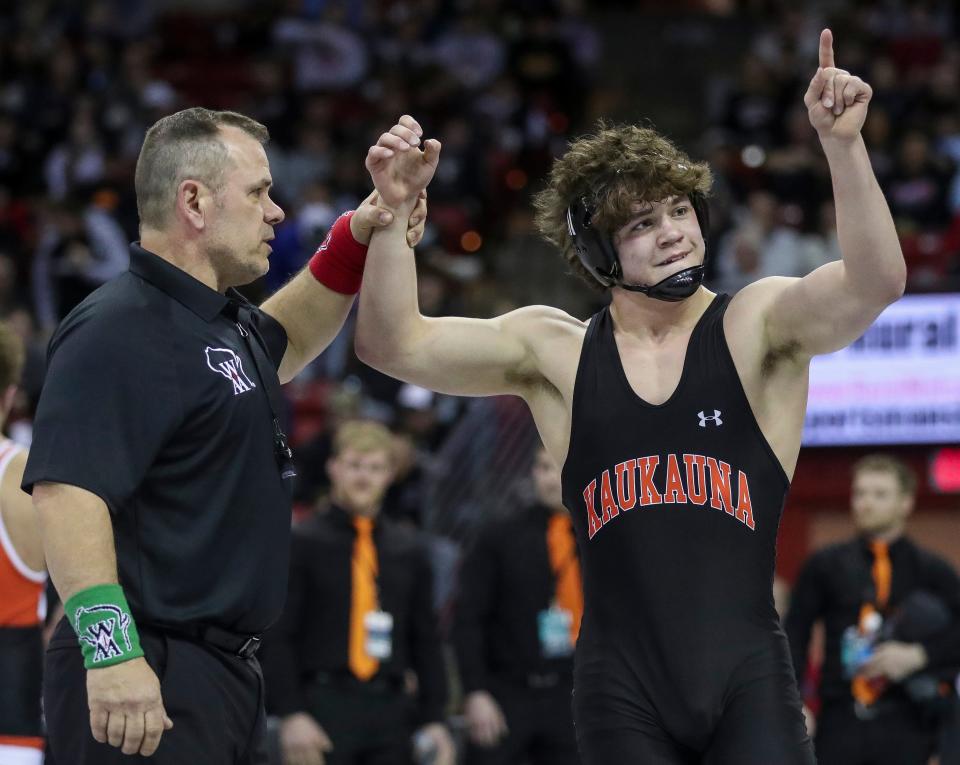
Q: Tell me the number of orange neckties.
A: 3